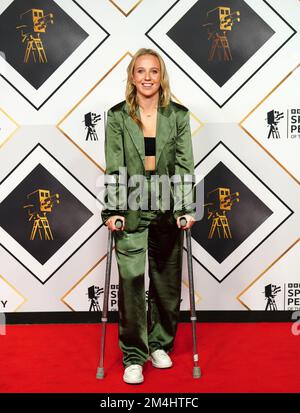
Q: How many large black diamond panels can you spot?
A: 4